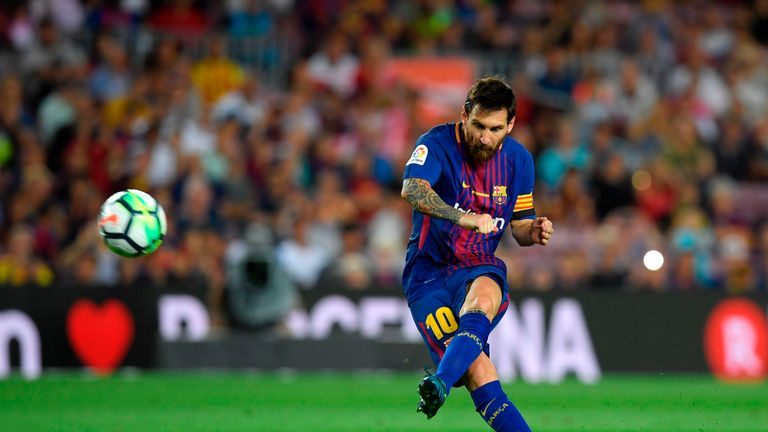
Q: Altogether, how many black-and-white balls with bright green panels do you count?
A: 1